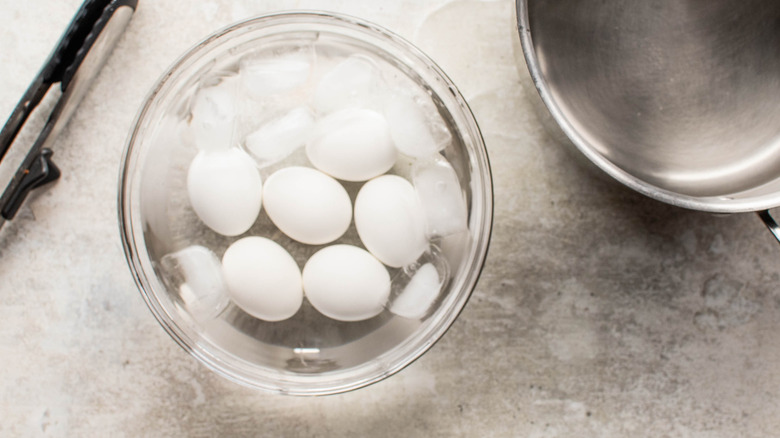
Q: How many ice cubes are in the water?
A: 8